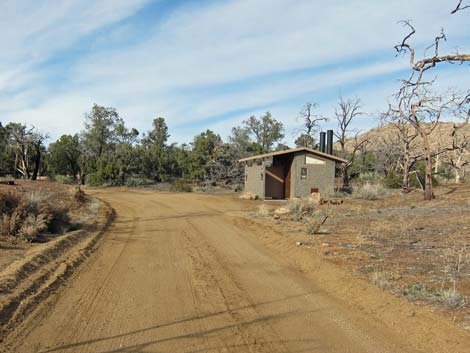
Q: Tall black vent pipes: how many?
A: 2